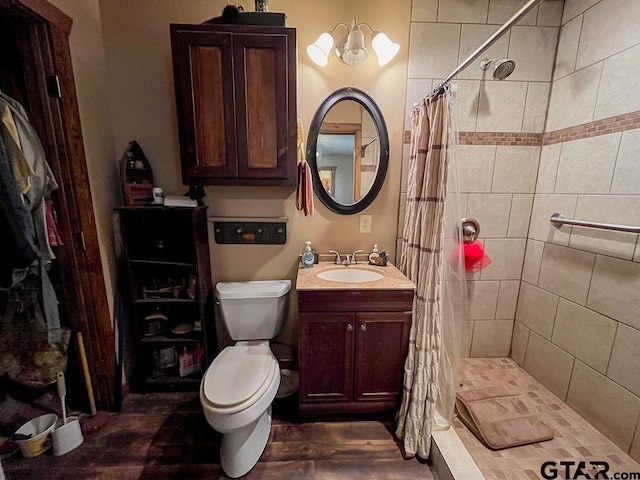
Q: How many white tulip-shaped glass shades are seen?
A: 3